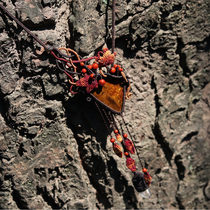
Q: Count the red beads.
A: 15